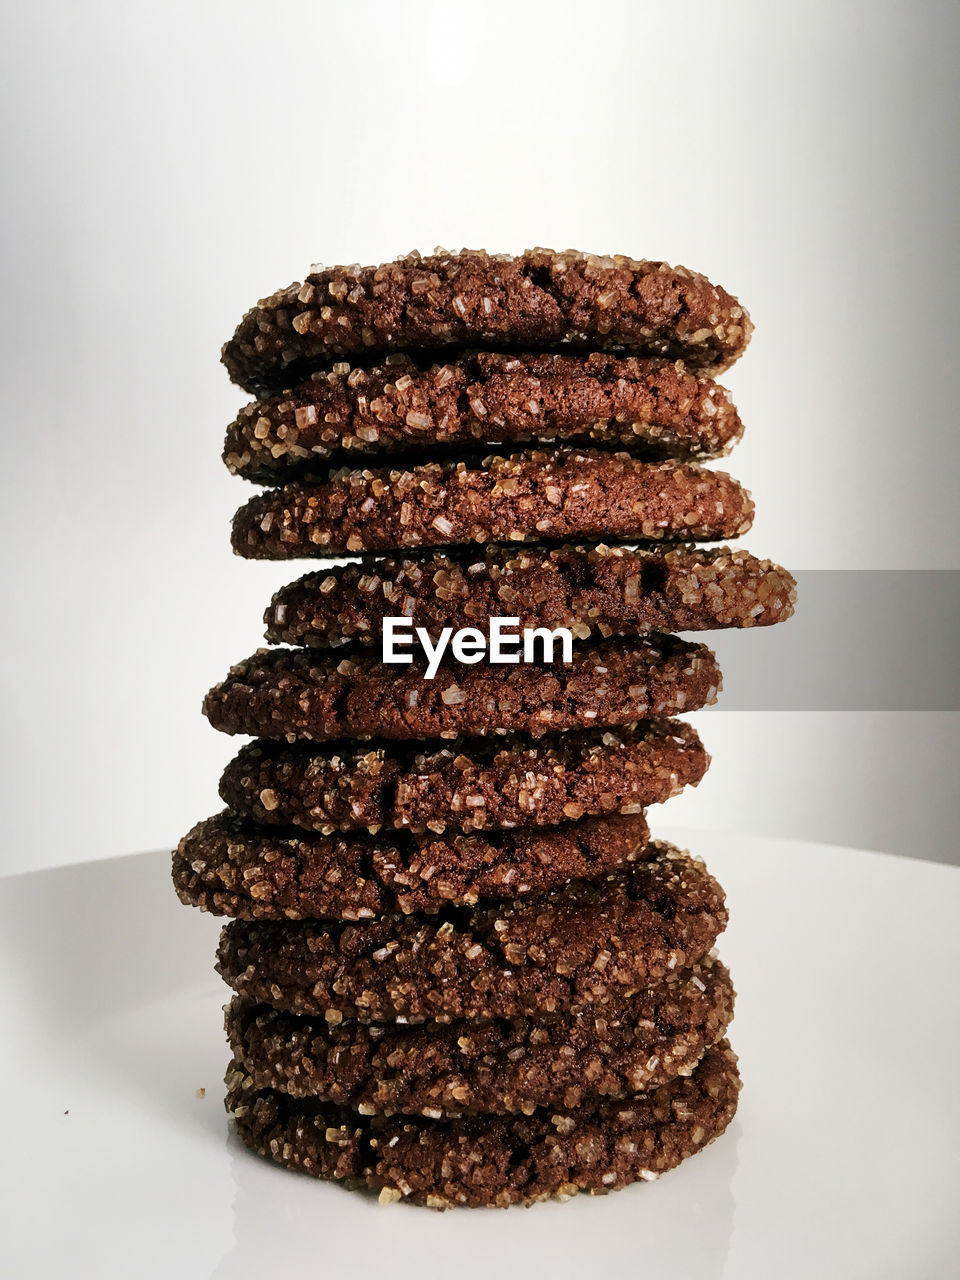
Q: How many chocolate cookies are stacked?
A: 10